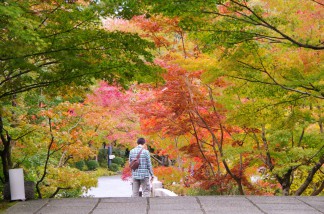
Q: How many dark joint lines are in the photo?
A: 6